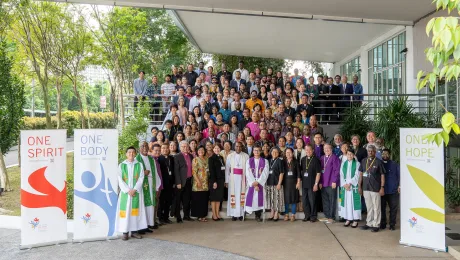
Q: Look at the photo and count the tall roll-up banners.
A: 3